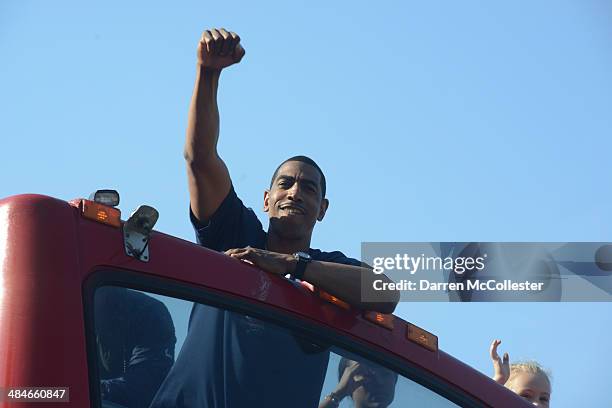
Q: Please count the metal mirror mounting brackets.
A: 1